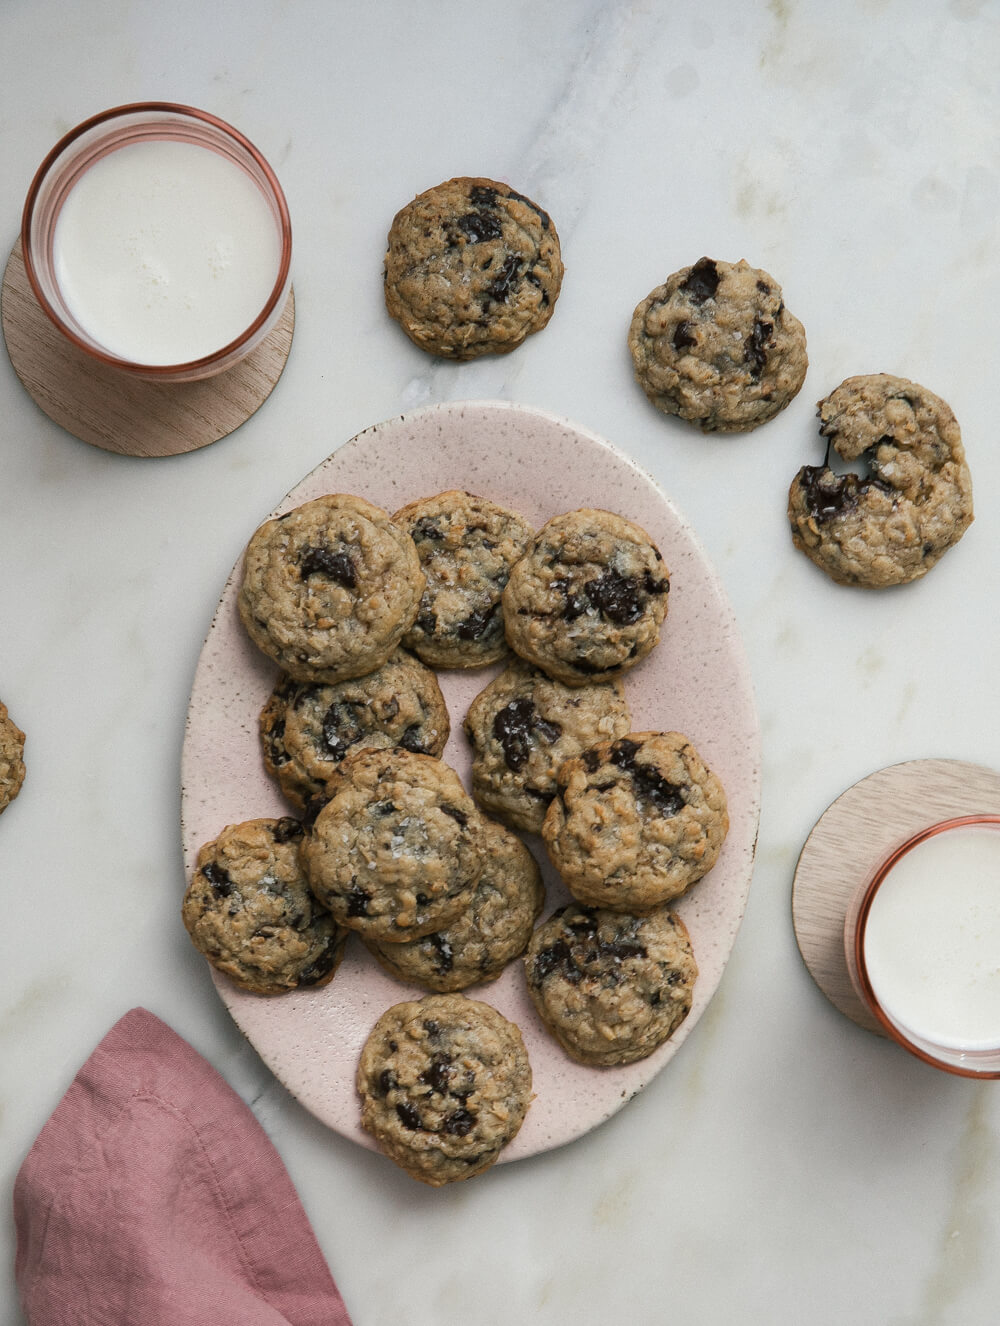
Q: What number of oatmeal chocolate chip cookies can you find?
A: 15